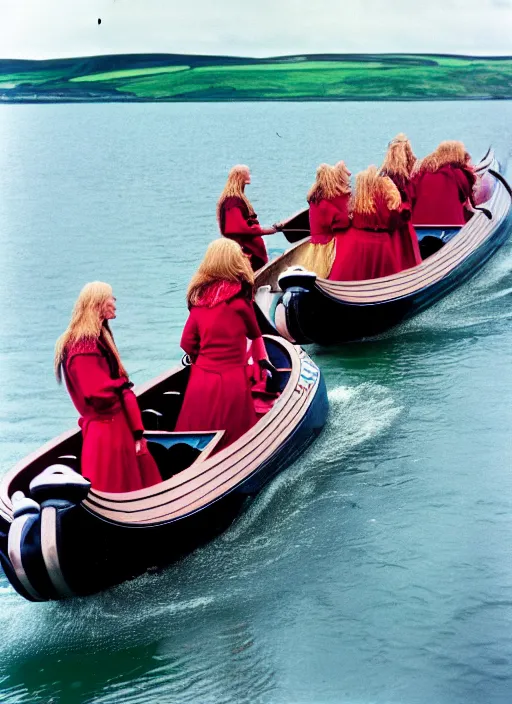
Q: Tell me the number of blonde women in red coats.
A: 7